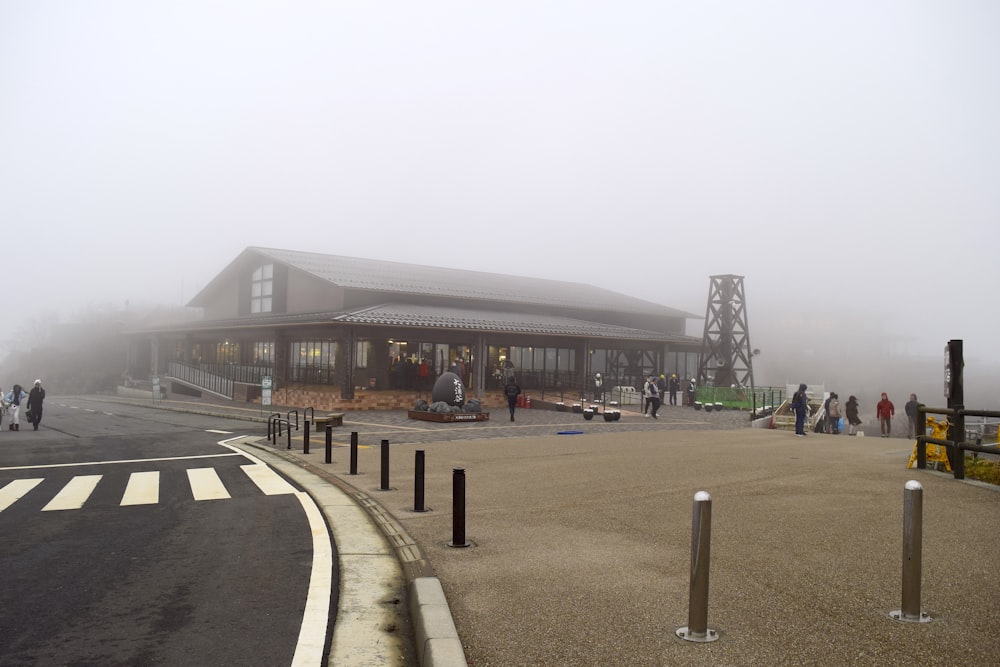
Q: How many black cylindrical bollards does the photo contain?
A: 6